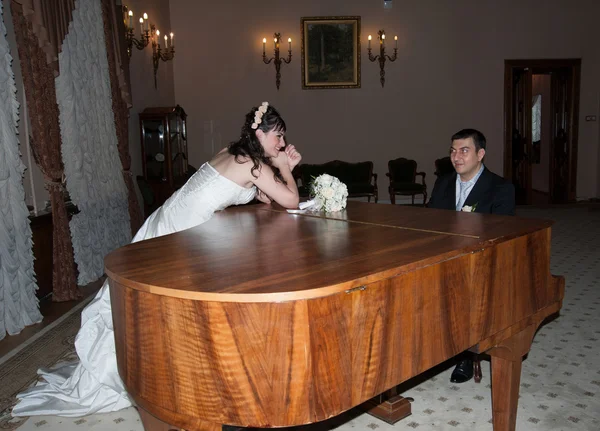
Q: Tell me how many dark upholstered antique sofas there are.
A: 1